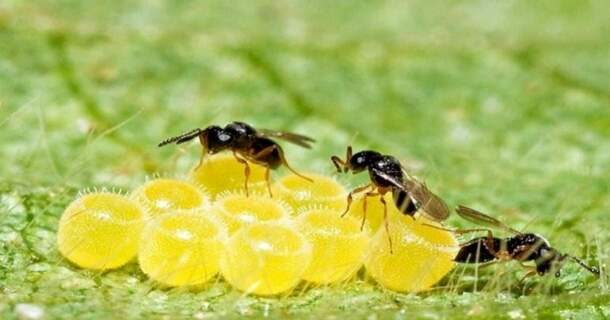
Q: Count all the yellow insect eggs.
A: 10